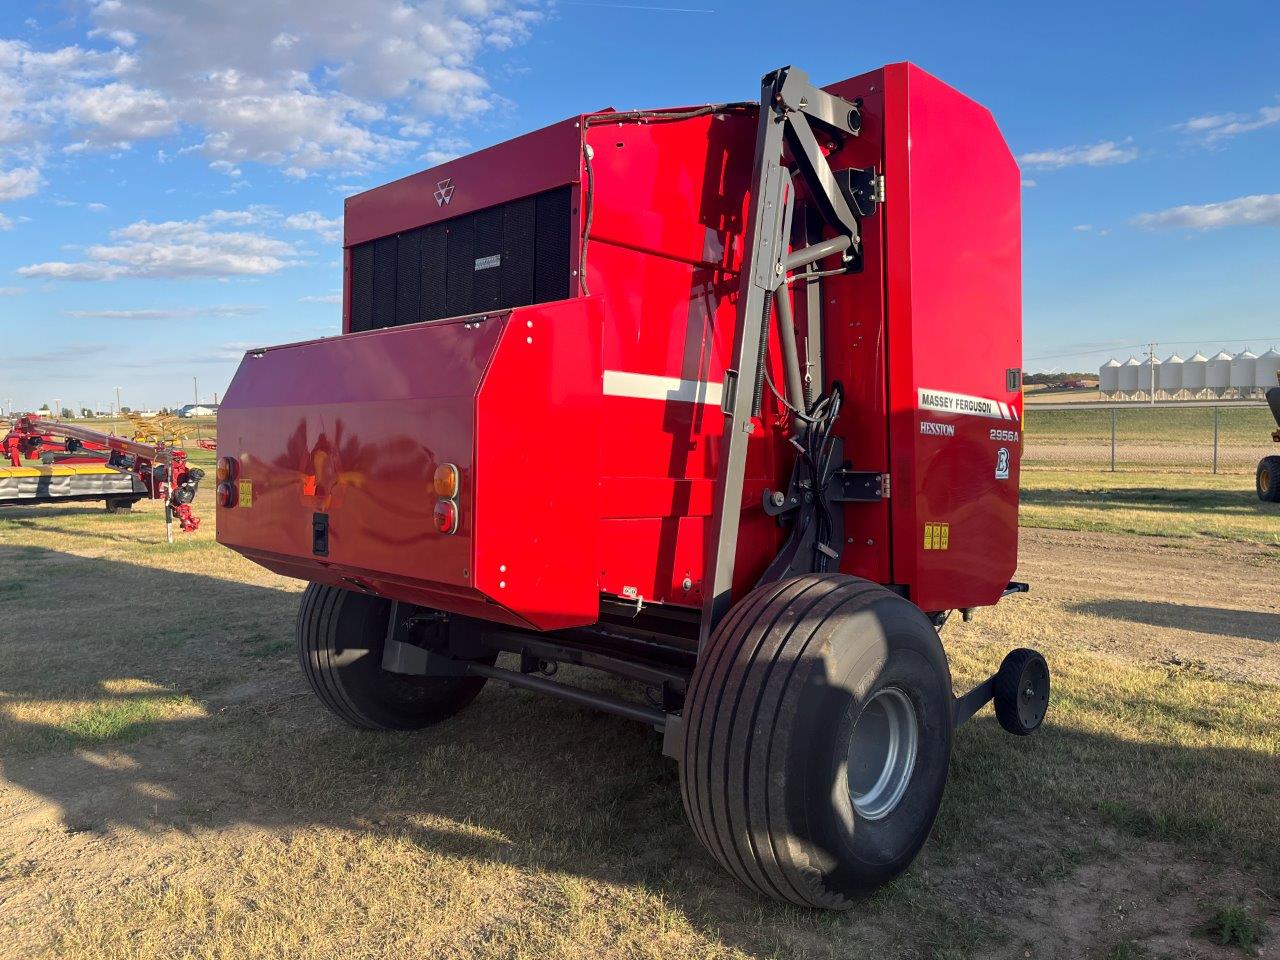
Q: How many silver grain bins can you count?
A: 8